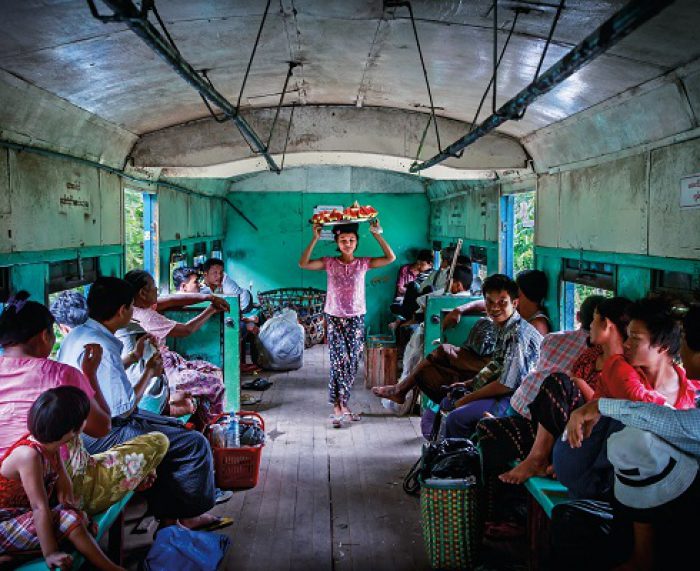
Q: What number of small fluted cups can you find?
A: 0